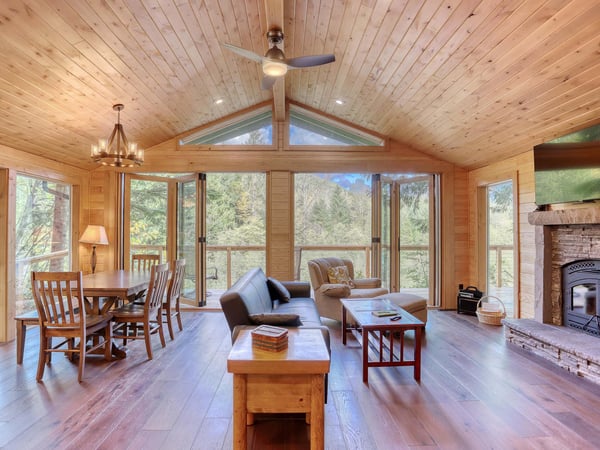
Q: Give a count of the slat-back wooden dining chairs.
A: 4